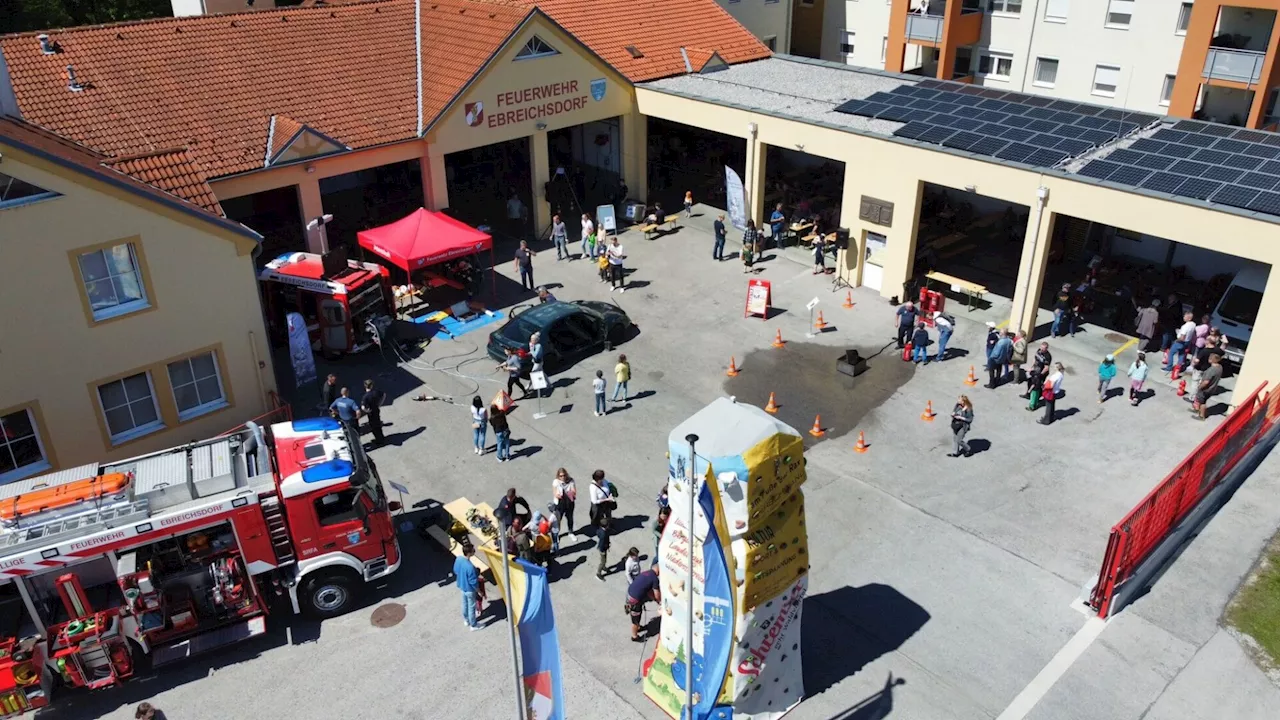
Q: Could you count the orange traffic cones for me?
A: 9